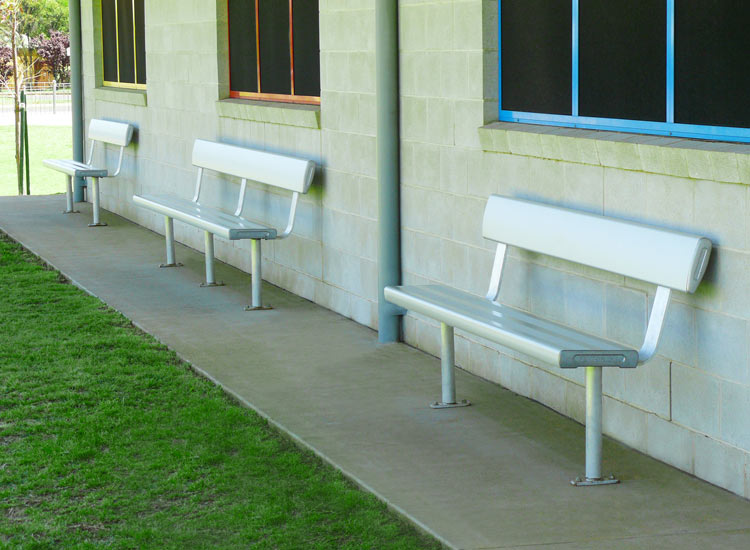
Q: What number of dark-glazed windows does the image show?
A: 3